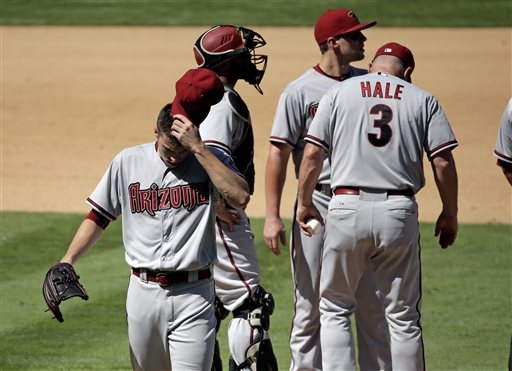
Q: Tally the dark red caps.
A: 3